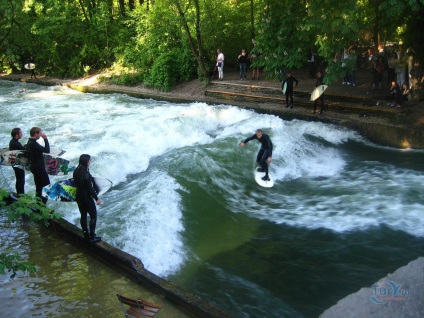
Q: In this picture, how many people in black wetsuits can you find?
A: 7